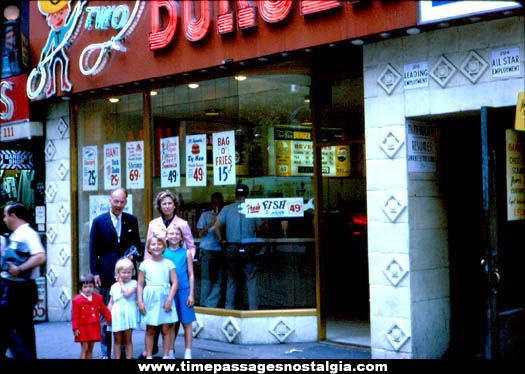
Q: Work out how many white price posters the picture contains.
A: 7